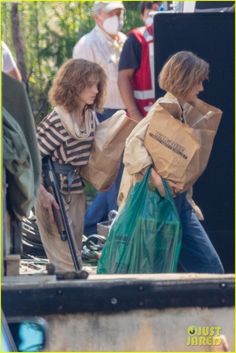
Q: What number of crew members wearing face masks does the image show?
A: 2